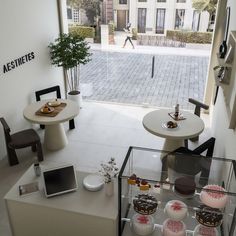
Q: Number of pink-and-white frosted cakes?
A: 5